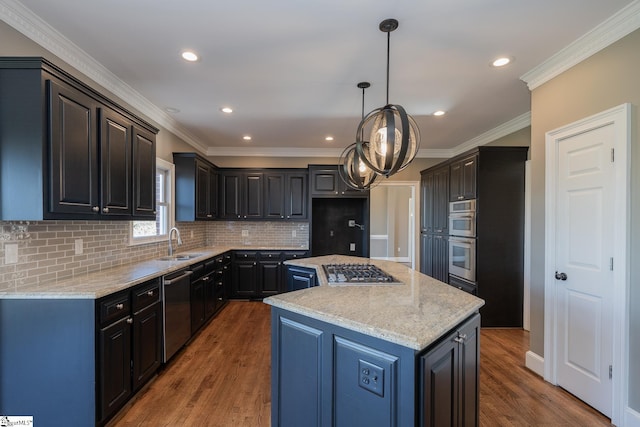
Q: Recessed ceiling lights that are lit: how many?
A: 6